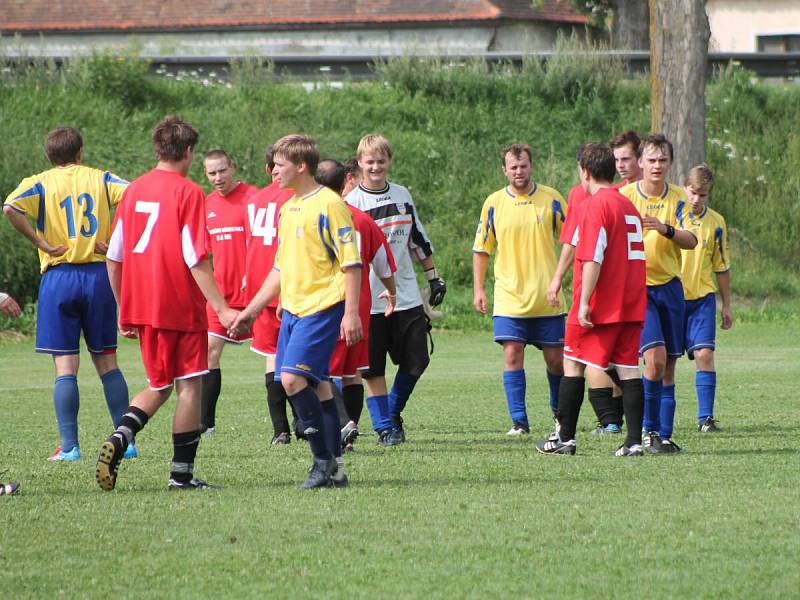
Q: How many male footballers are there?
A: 14